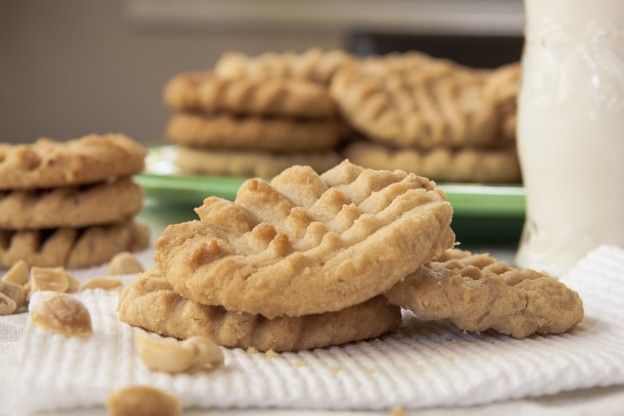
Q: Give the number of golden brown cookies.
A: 13